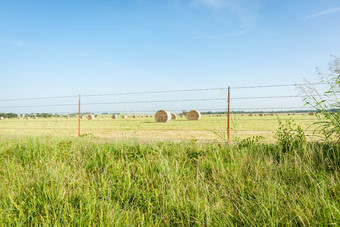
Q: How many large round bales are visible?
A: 2